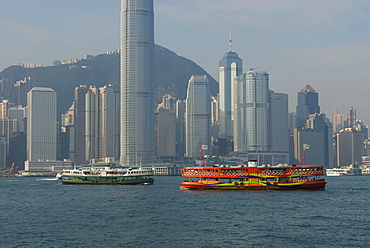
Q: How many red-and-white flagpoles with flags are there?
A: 2